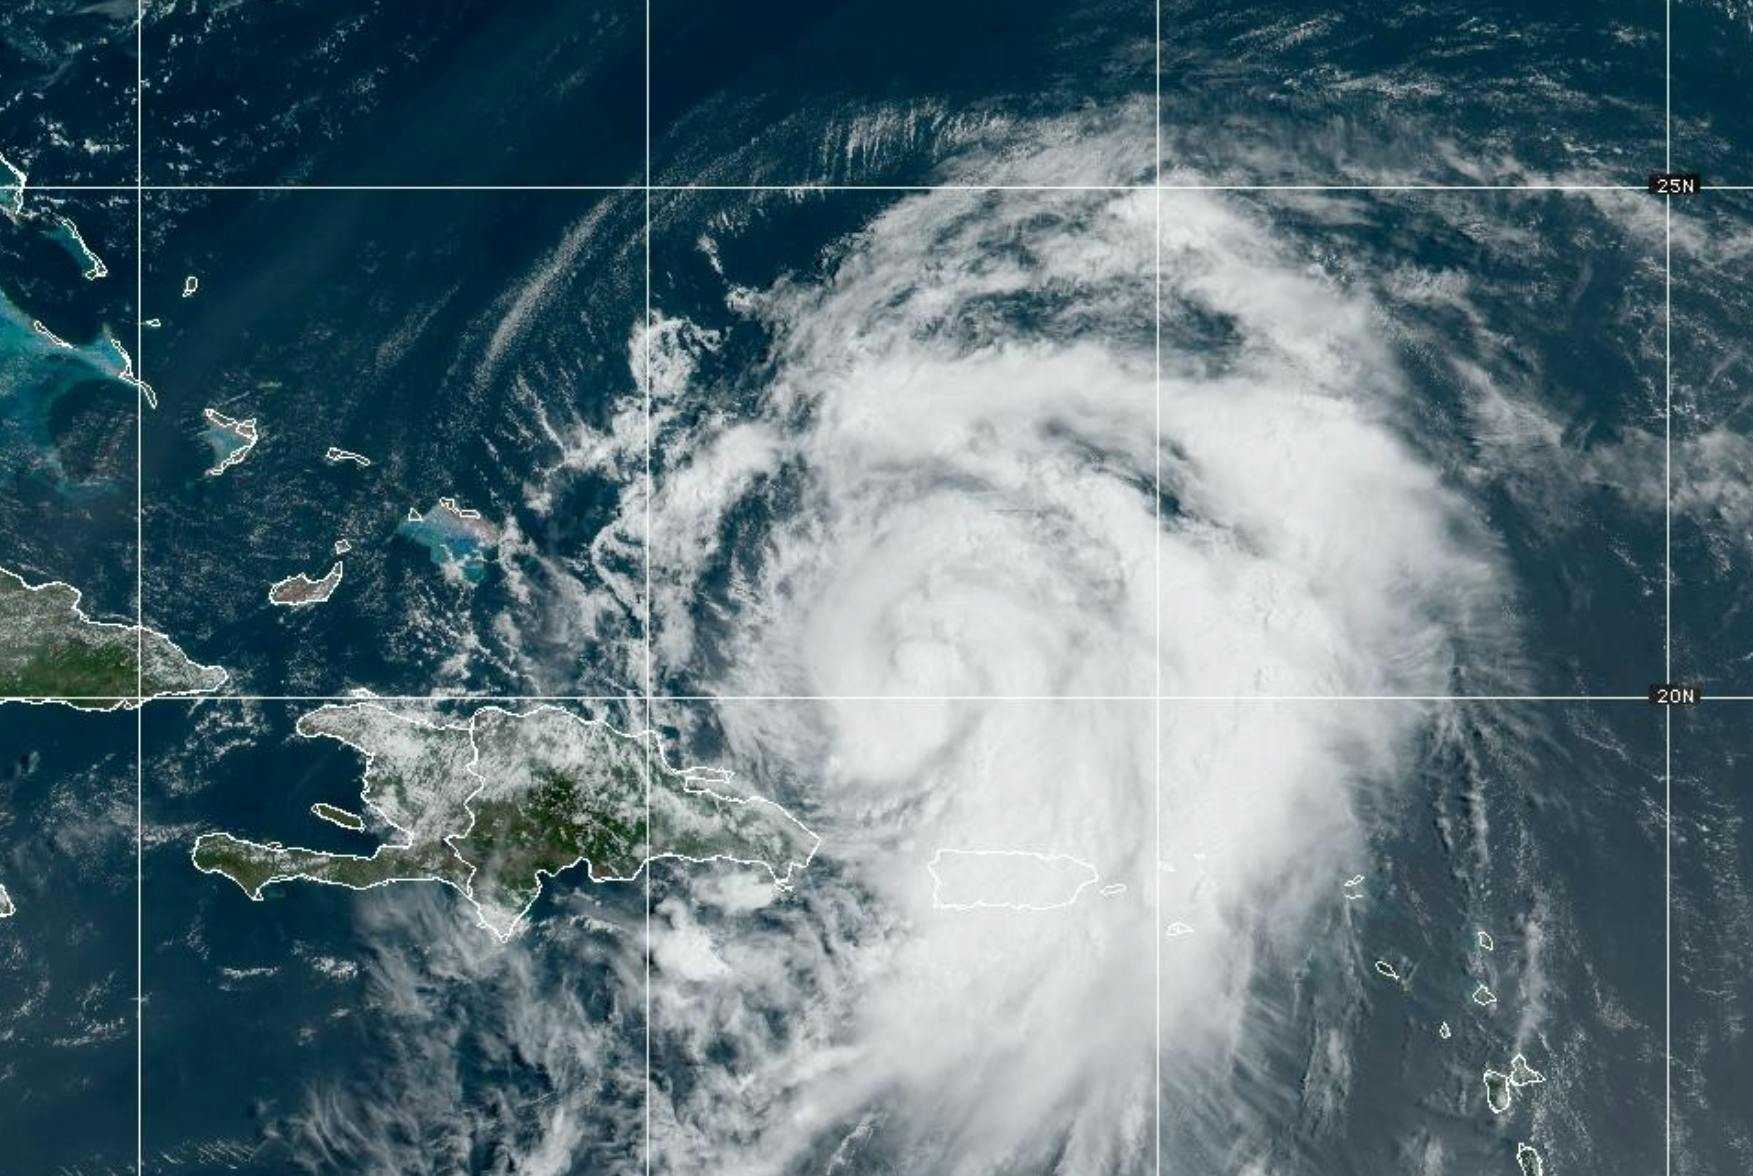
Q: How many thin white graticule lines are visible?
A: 6